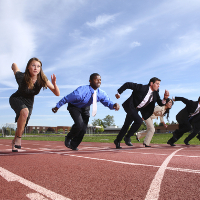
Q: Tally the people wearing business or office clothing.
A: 5